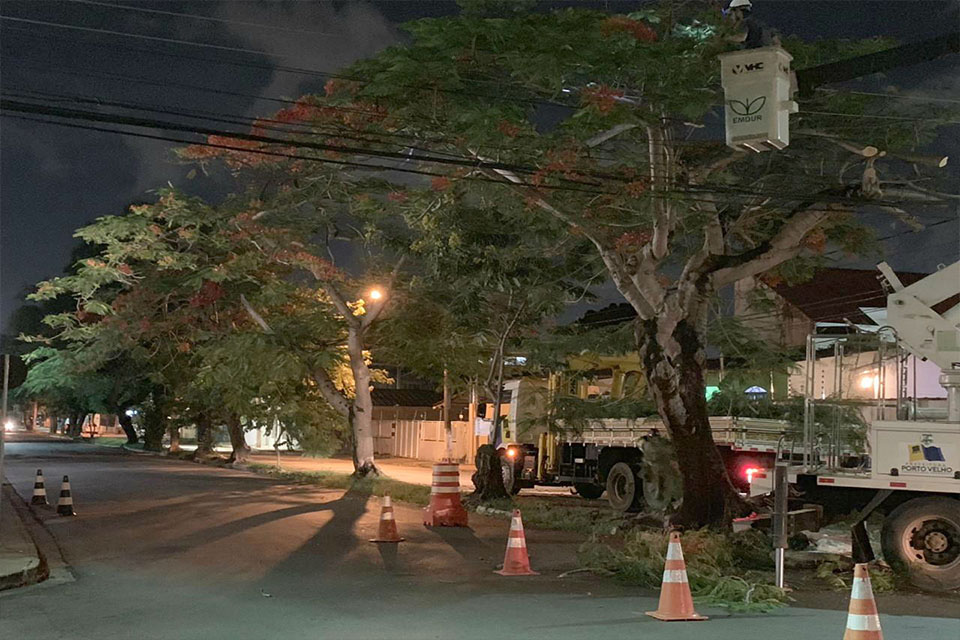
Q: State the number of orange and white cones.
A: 4